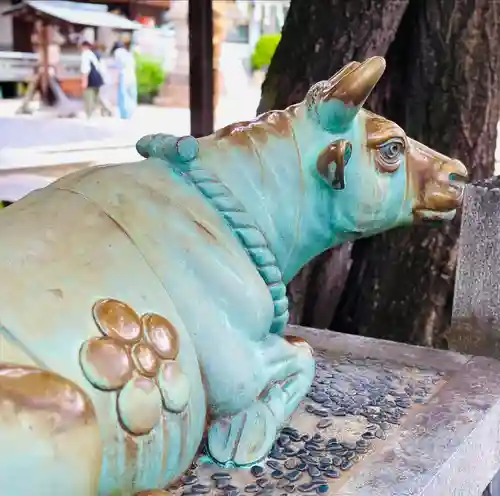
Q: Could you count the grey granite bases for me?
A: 1